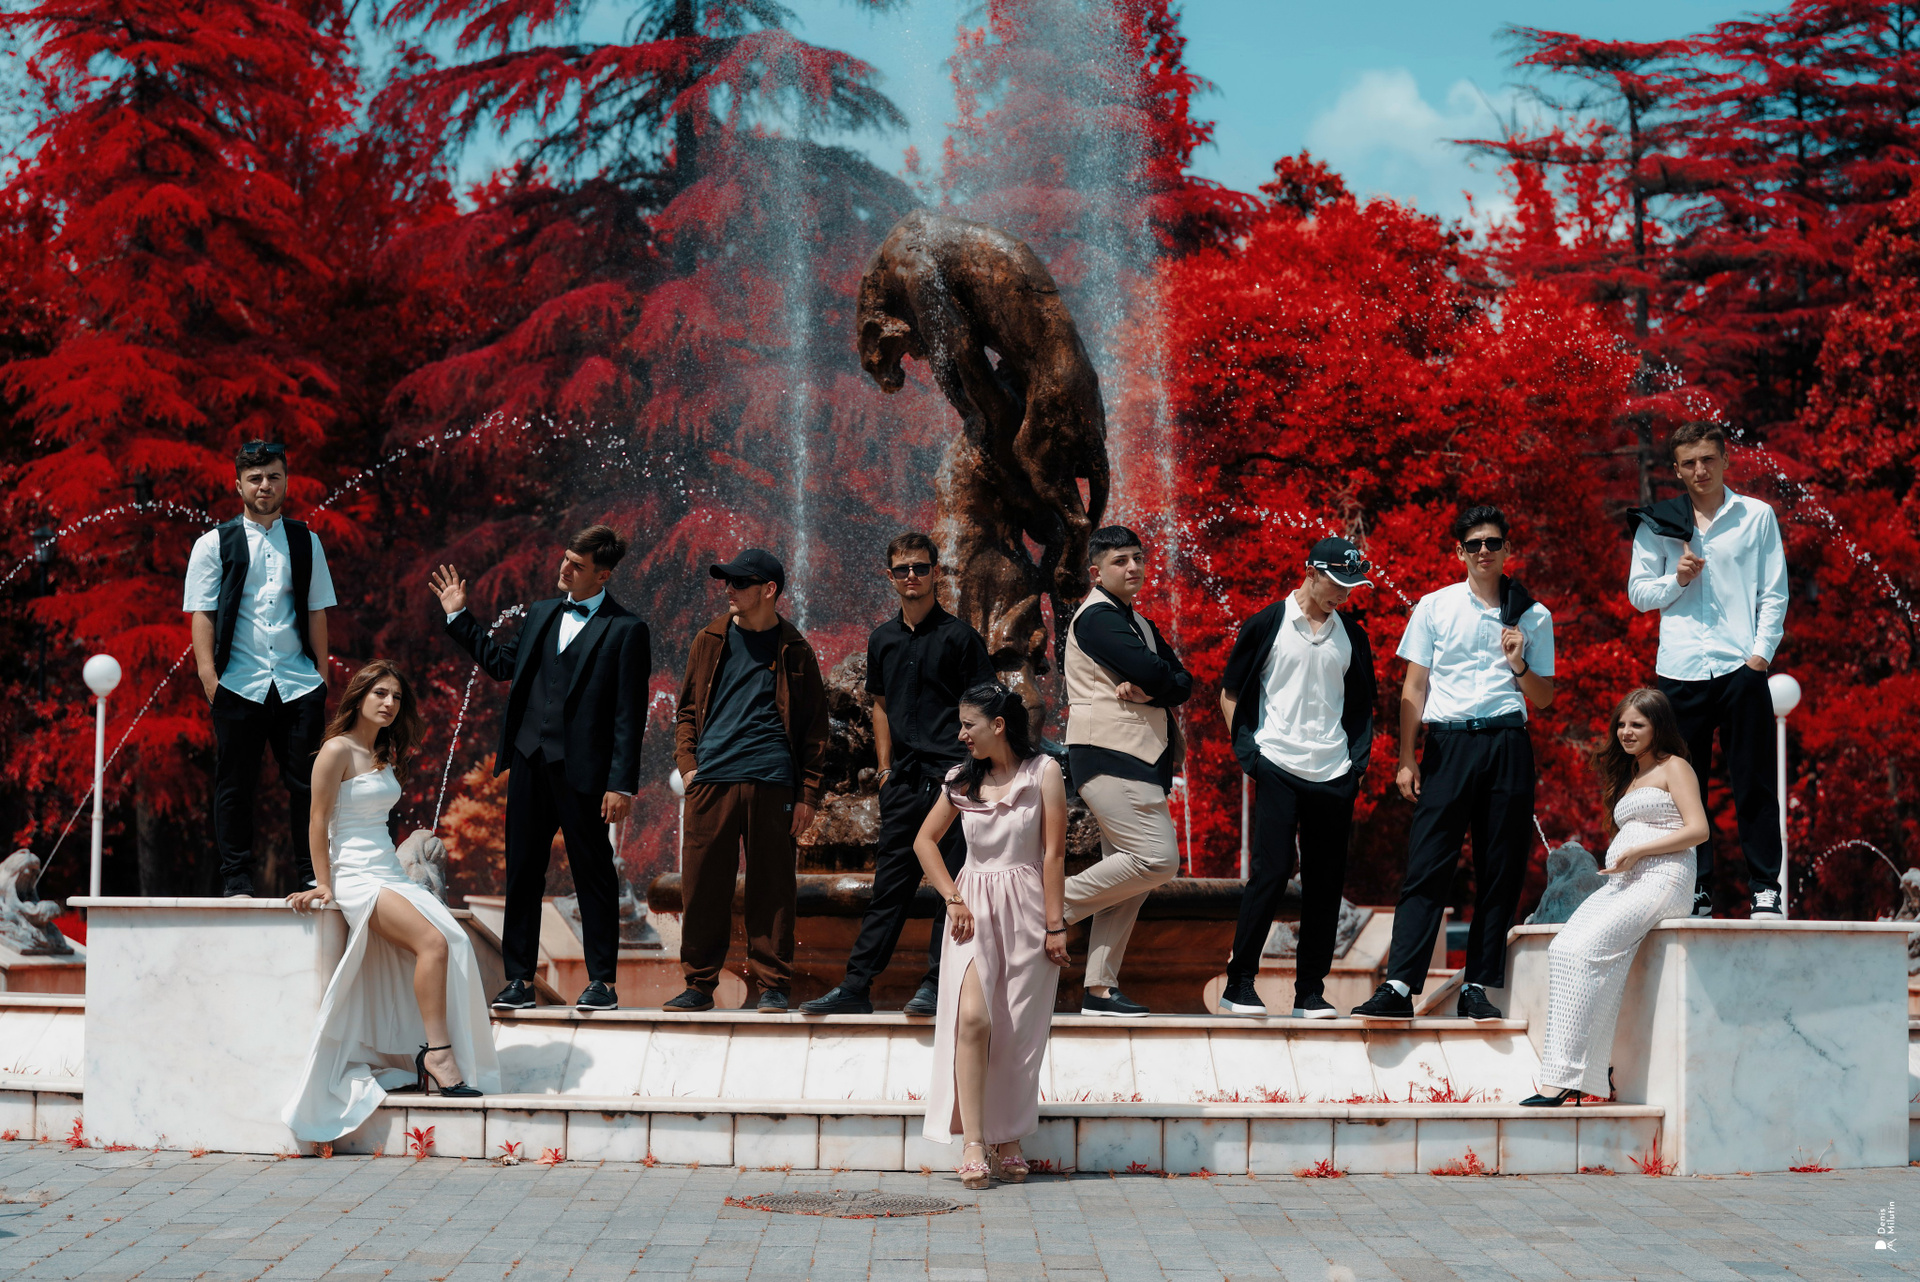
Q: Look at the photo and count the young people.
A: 11